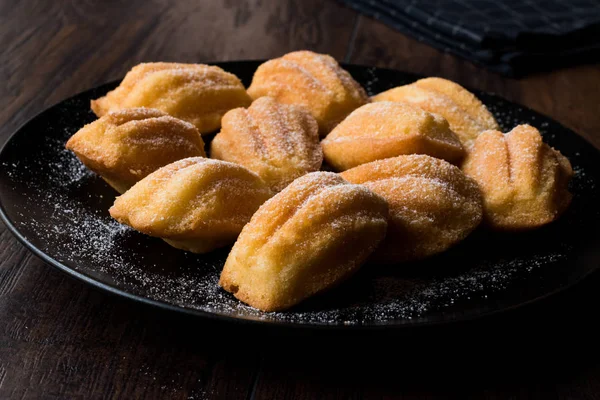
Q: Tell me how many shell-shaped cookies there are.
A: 10